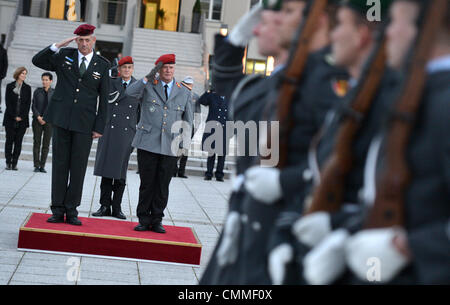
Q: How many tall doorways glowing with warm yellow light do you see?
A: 2